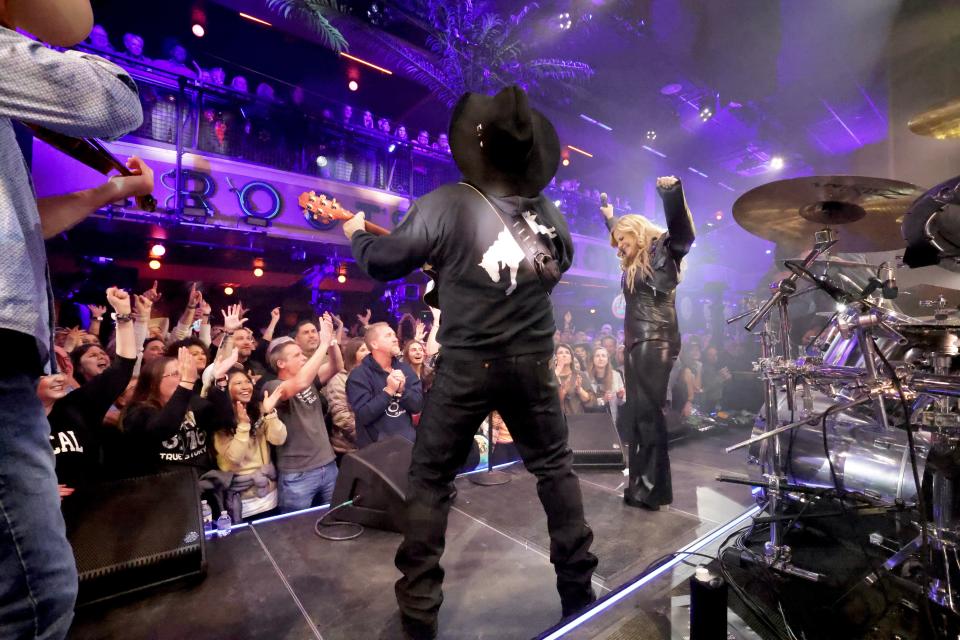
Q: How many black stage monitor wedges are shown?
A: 3